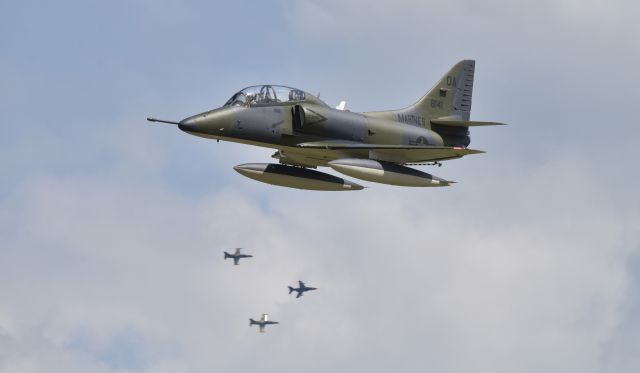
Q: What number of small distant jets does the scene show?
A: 3